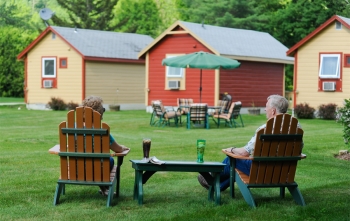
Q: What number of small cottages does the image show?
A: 3